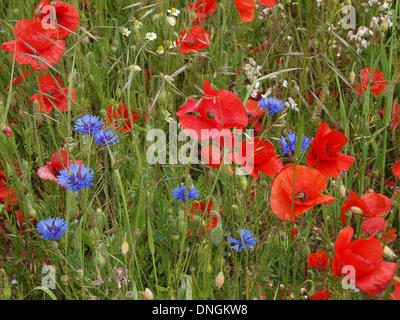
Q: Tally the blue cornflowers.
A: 8